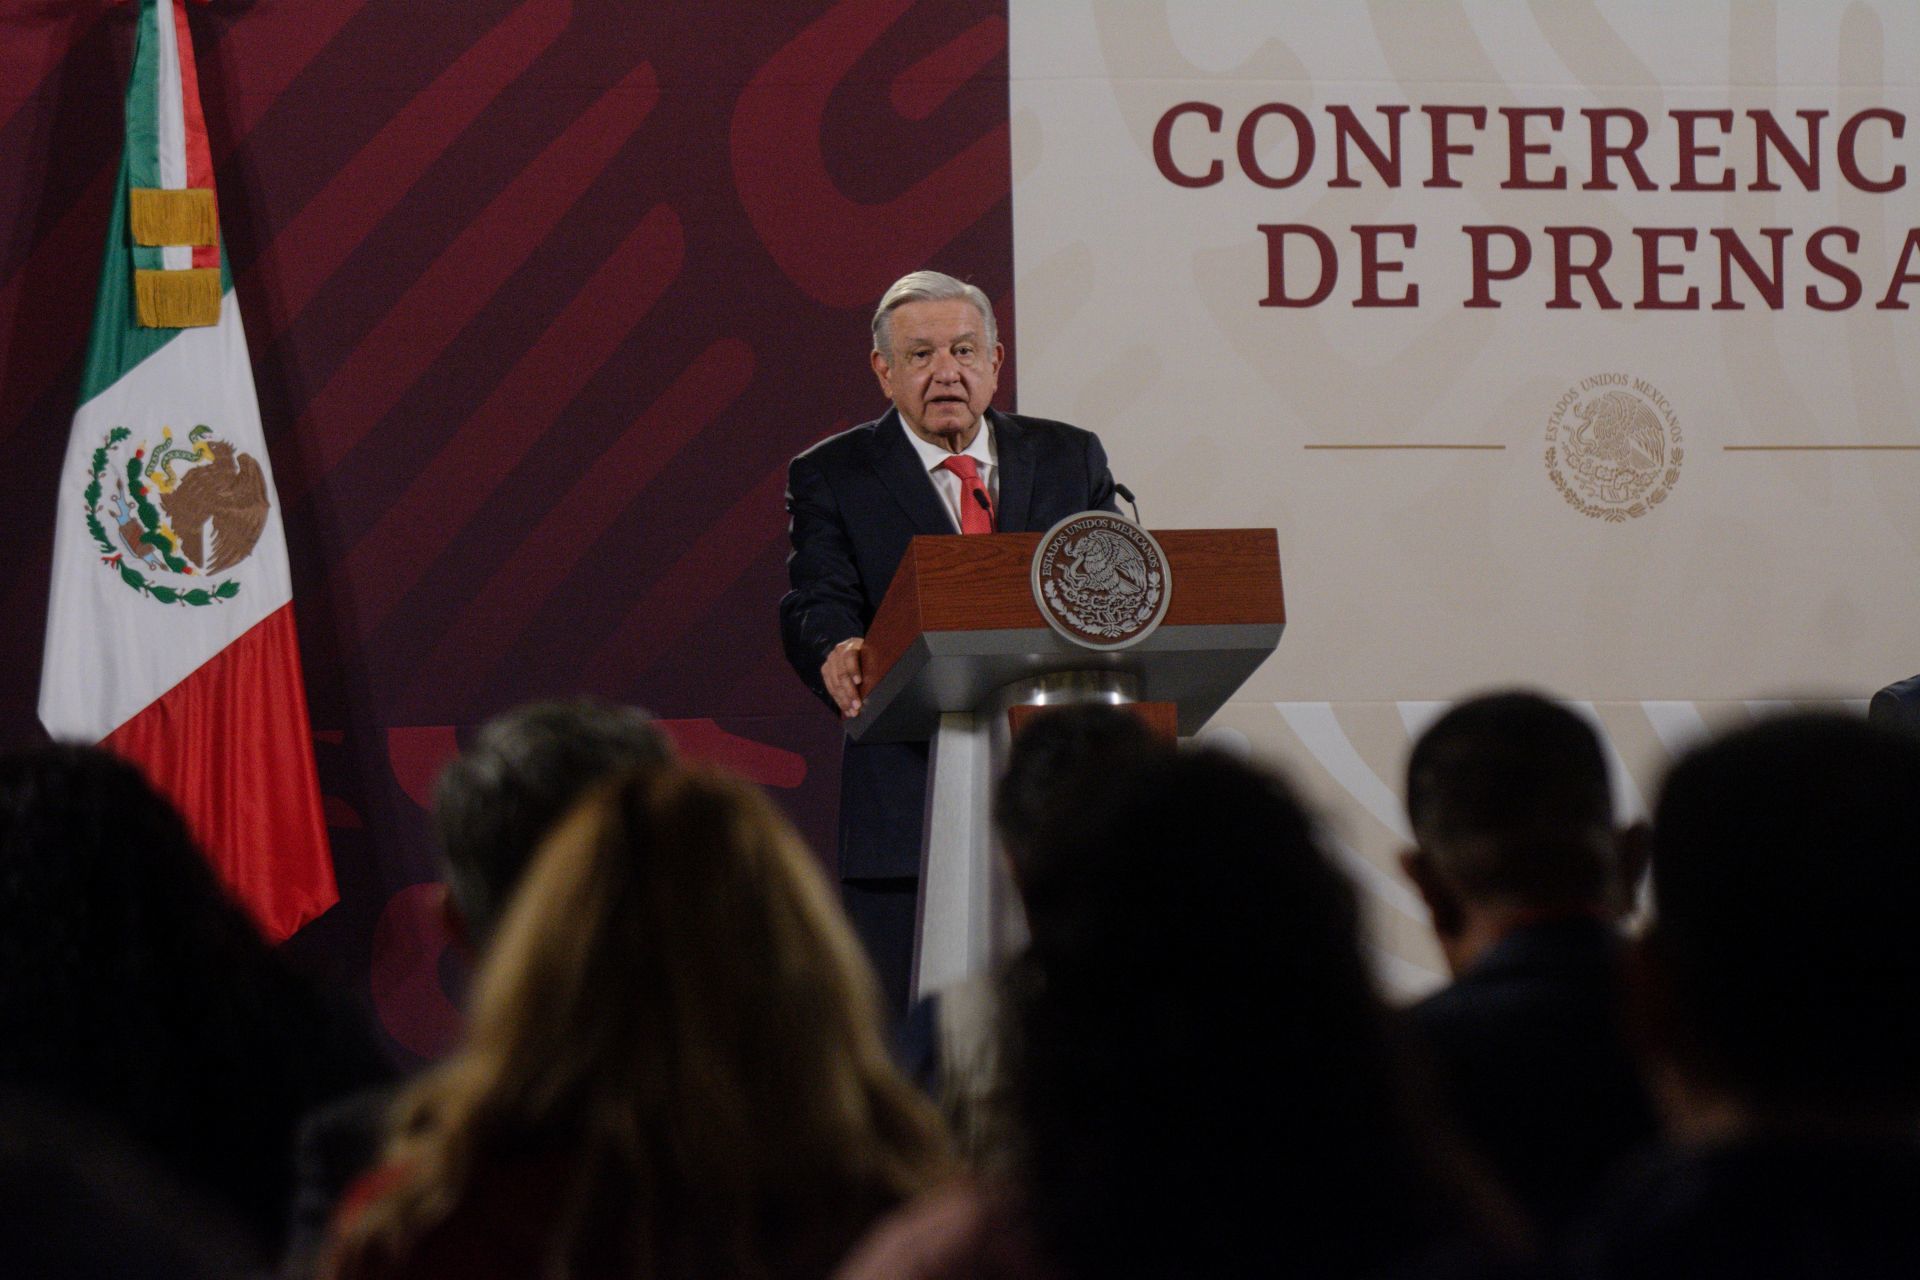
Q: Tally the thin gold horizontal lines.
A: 2